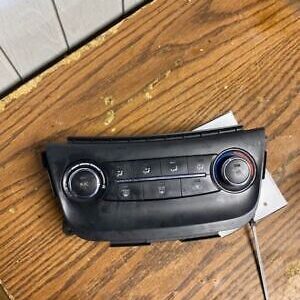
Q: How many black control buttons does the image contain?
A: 7